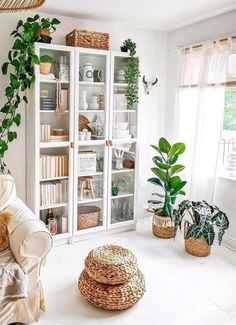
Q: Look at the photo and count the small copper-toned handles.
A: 3